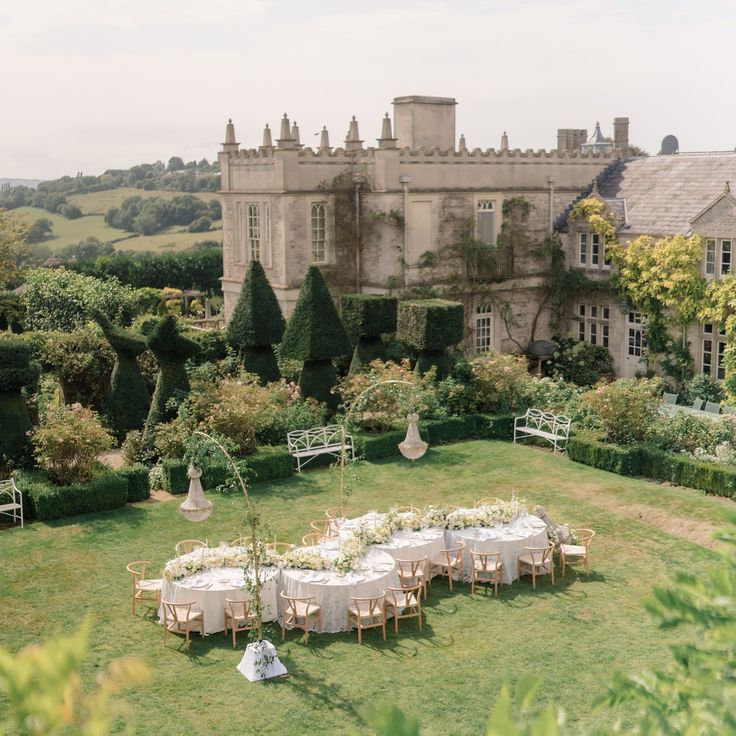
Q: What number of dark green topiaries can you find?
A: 7